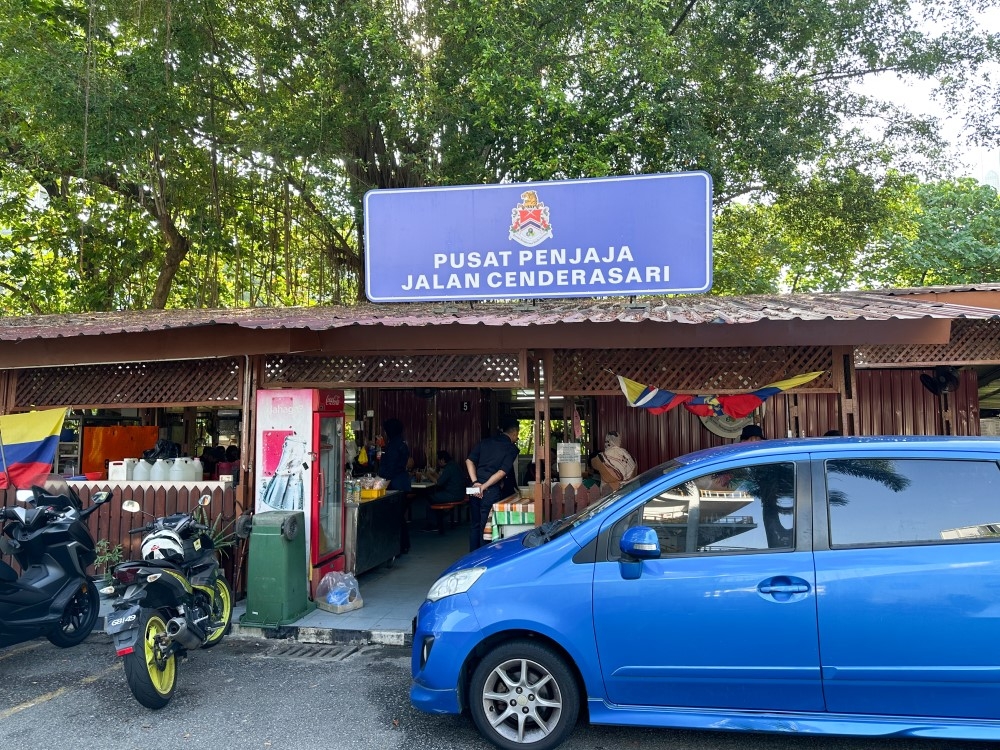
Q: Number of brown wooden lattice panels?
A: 4